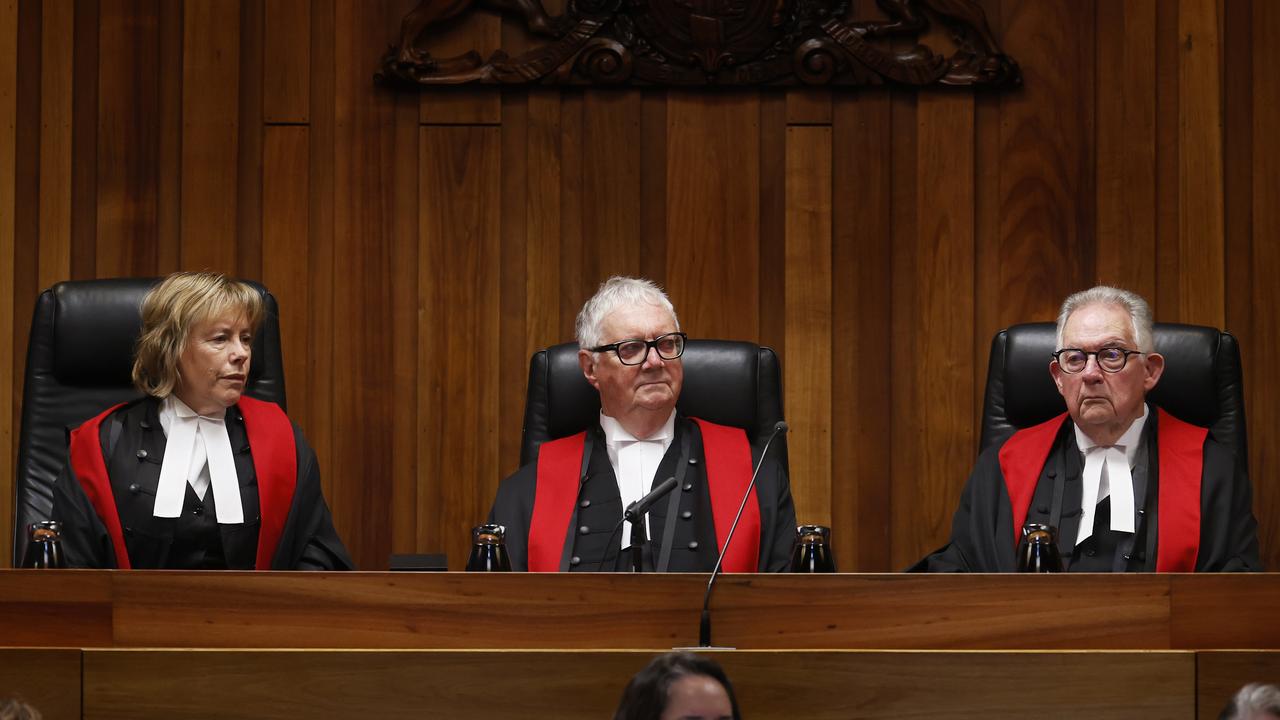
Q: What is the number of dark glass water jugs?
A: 4